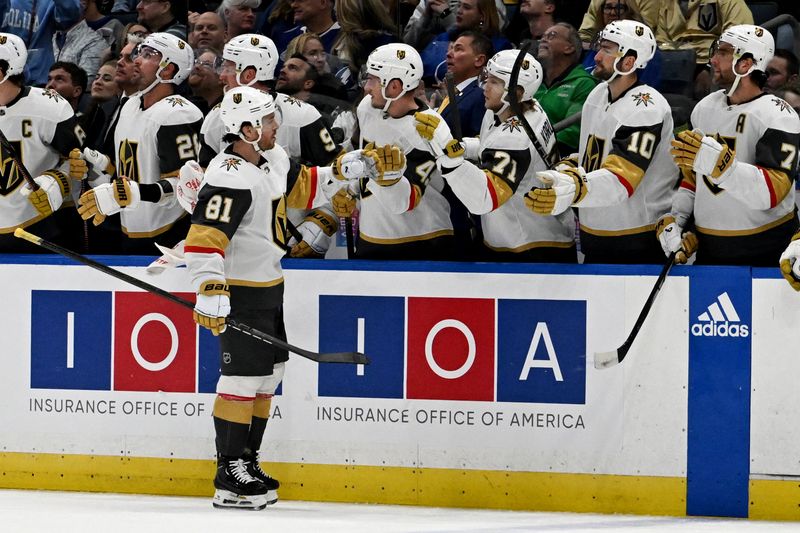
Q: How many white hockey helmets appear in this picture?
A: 8